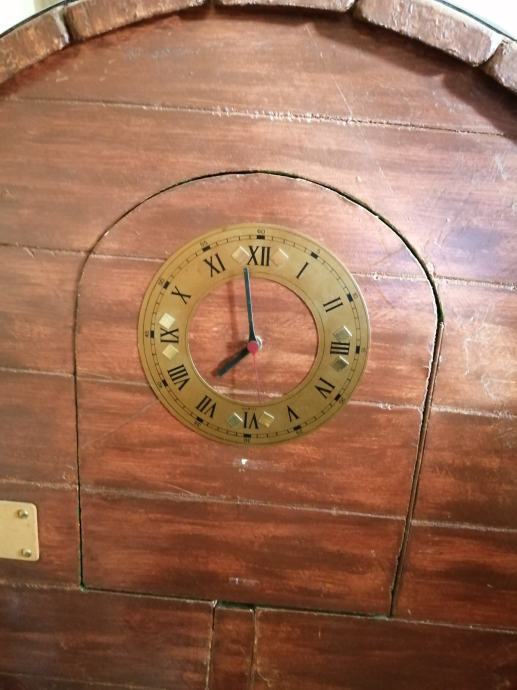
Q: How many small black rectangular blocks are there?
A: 12